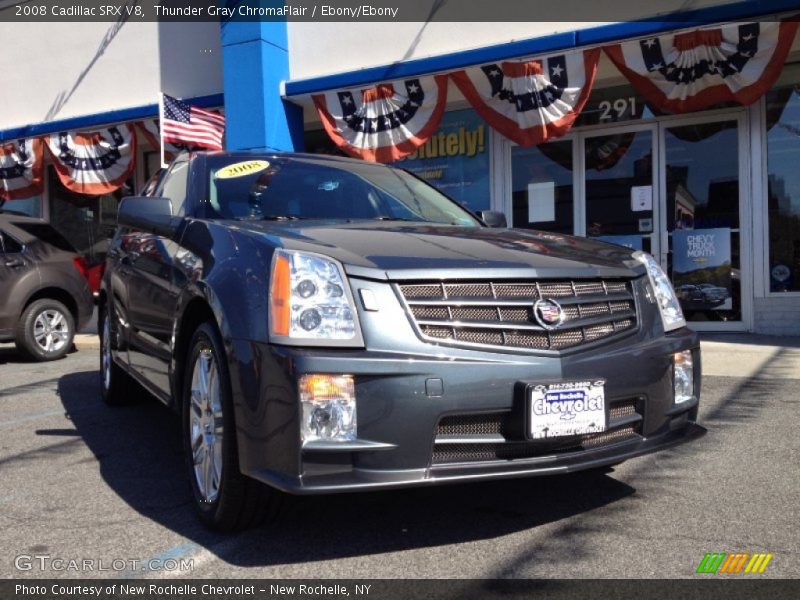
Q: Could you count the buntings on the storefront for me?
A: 6